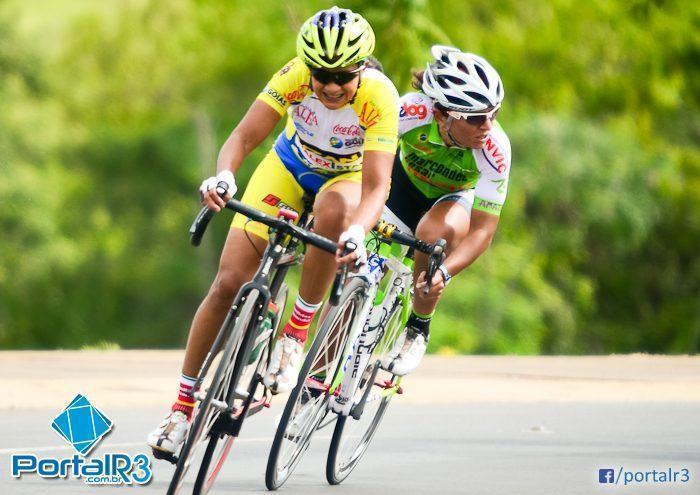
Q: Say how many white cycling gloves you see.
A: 2